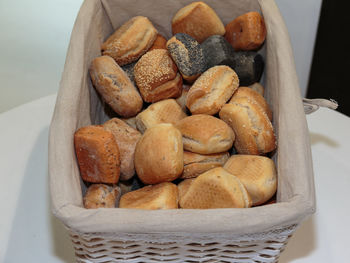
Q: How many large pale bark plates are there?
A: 0